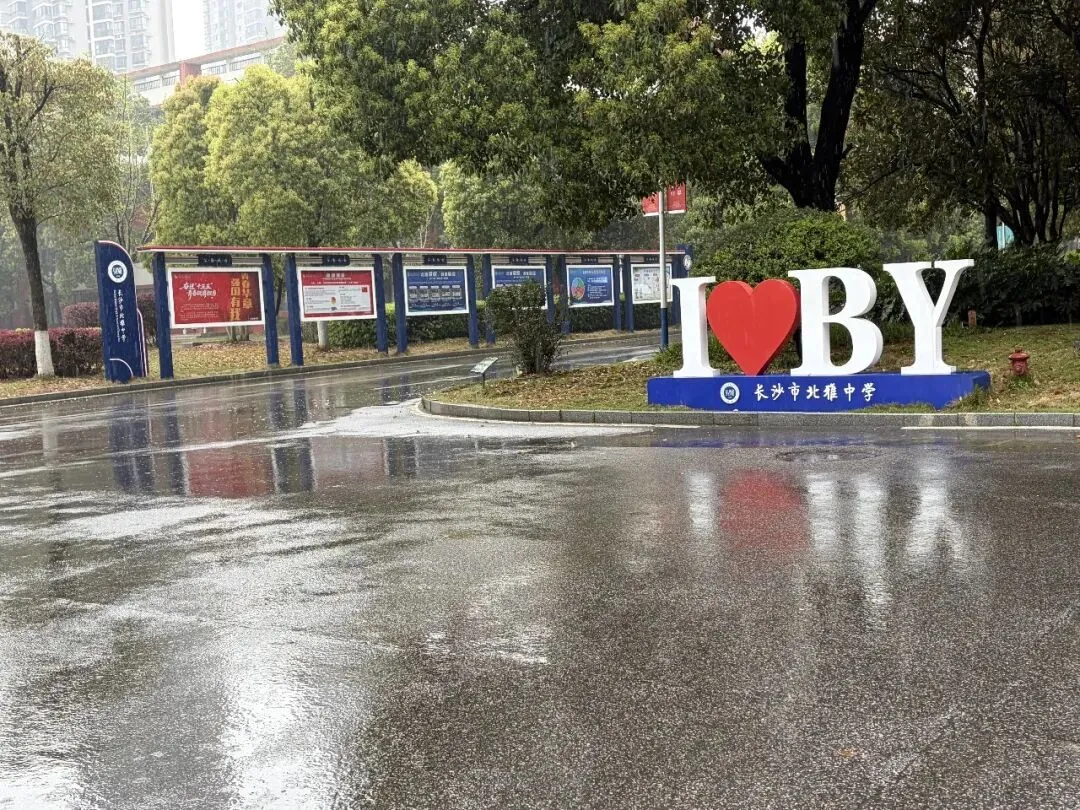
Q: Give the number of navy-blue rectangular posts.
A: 12